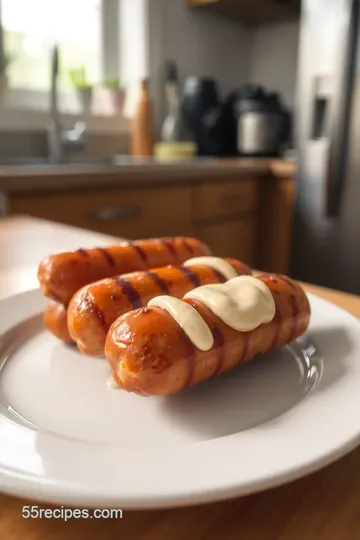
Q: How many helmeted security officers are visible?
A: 0